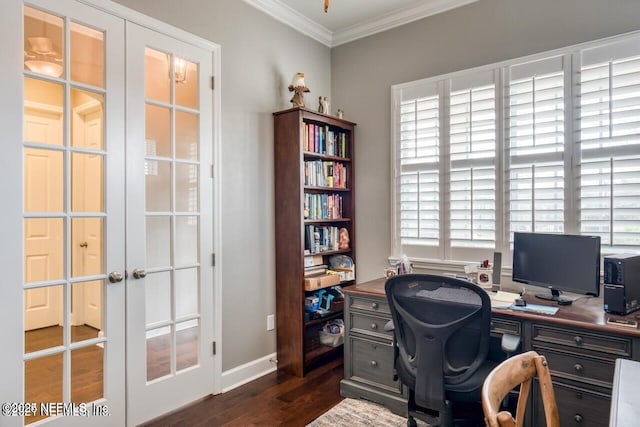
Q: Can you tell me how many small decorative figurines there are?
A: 3